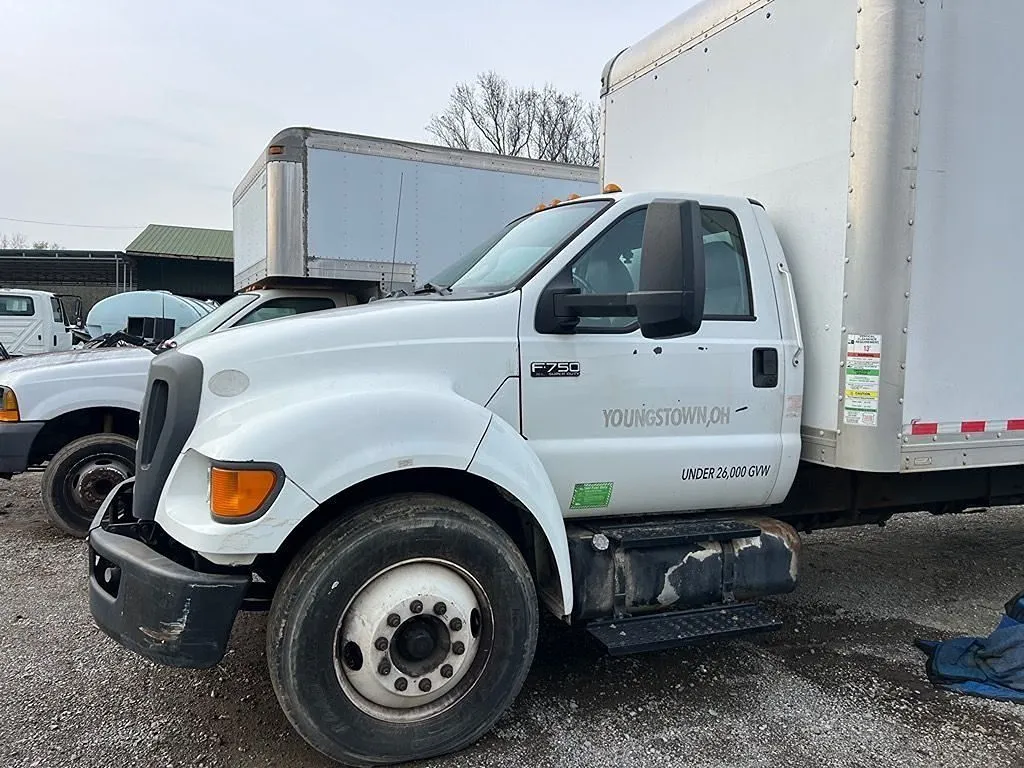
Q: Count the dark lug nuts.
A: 10